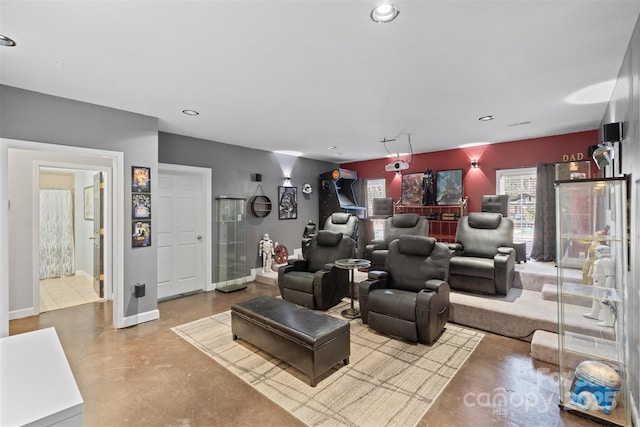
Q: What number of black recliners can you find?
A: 5